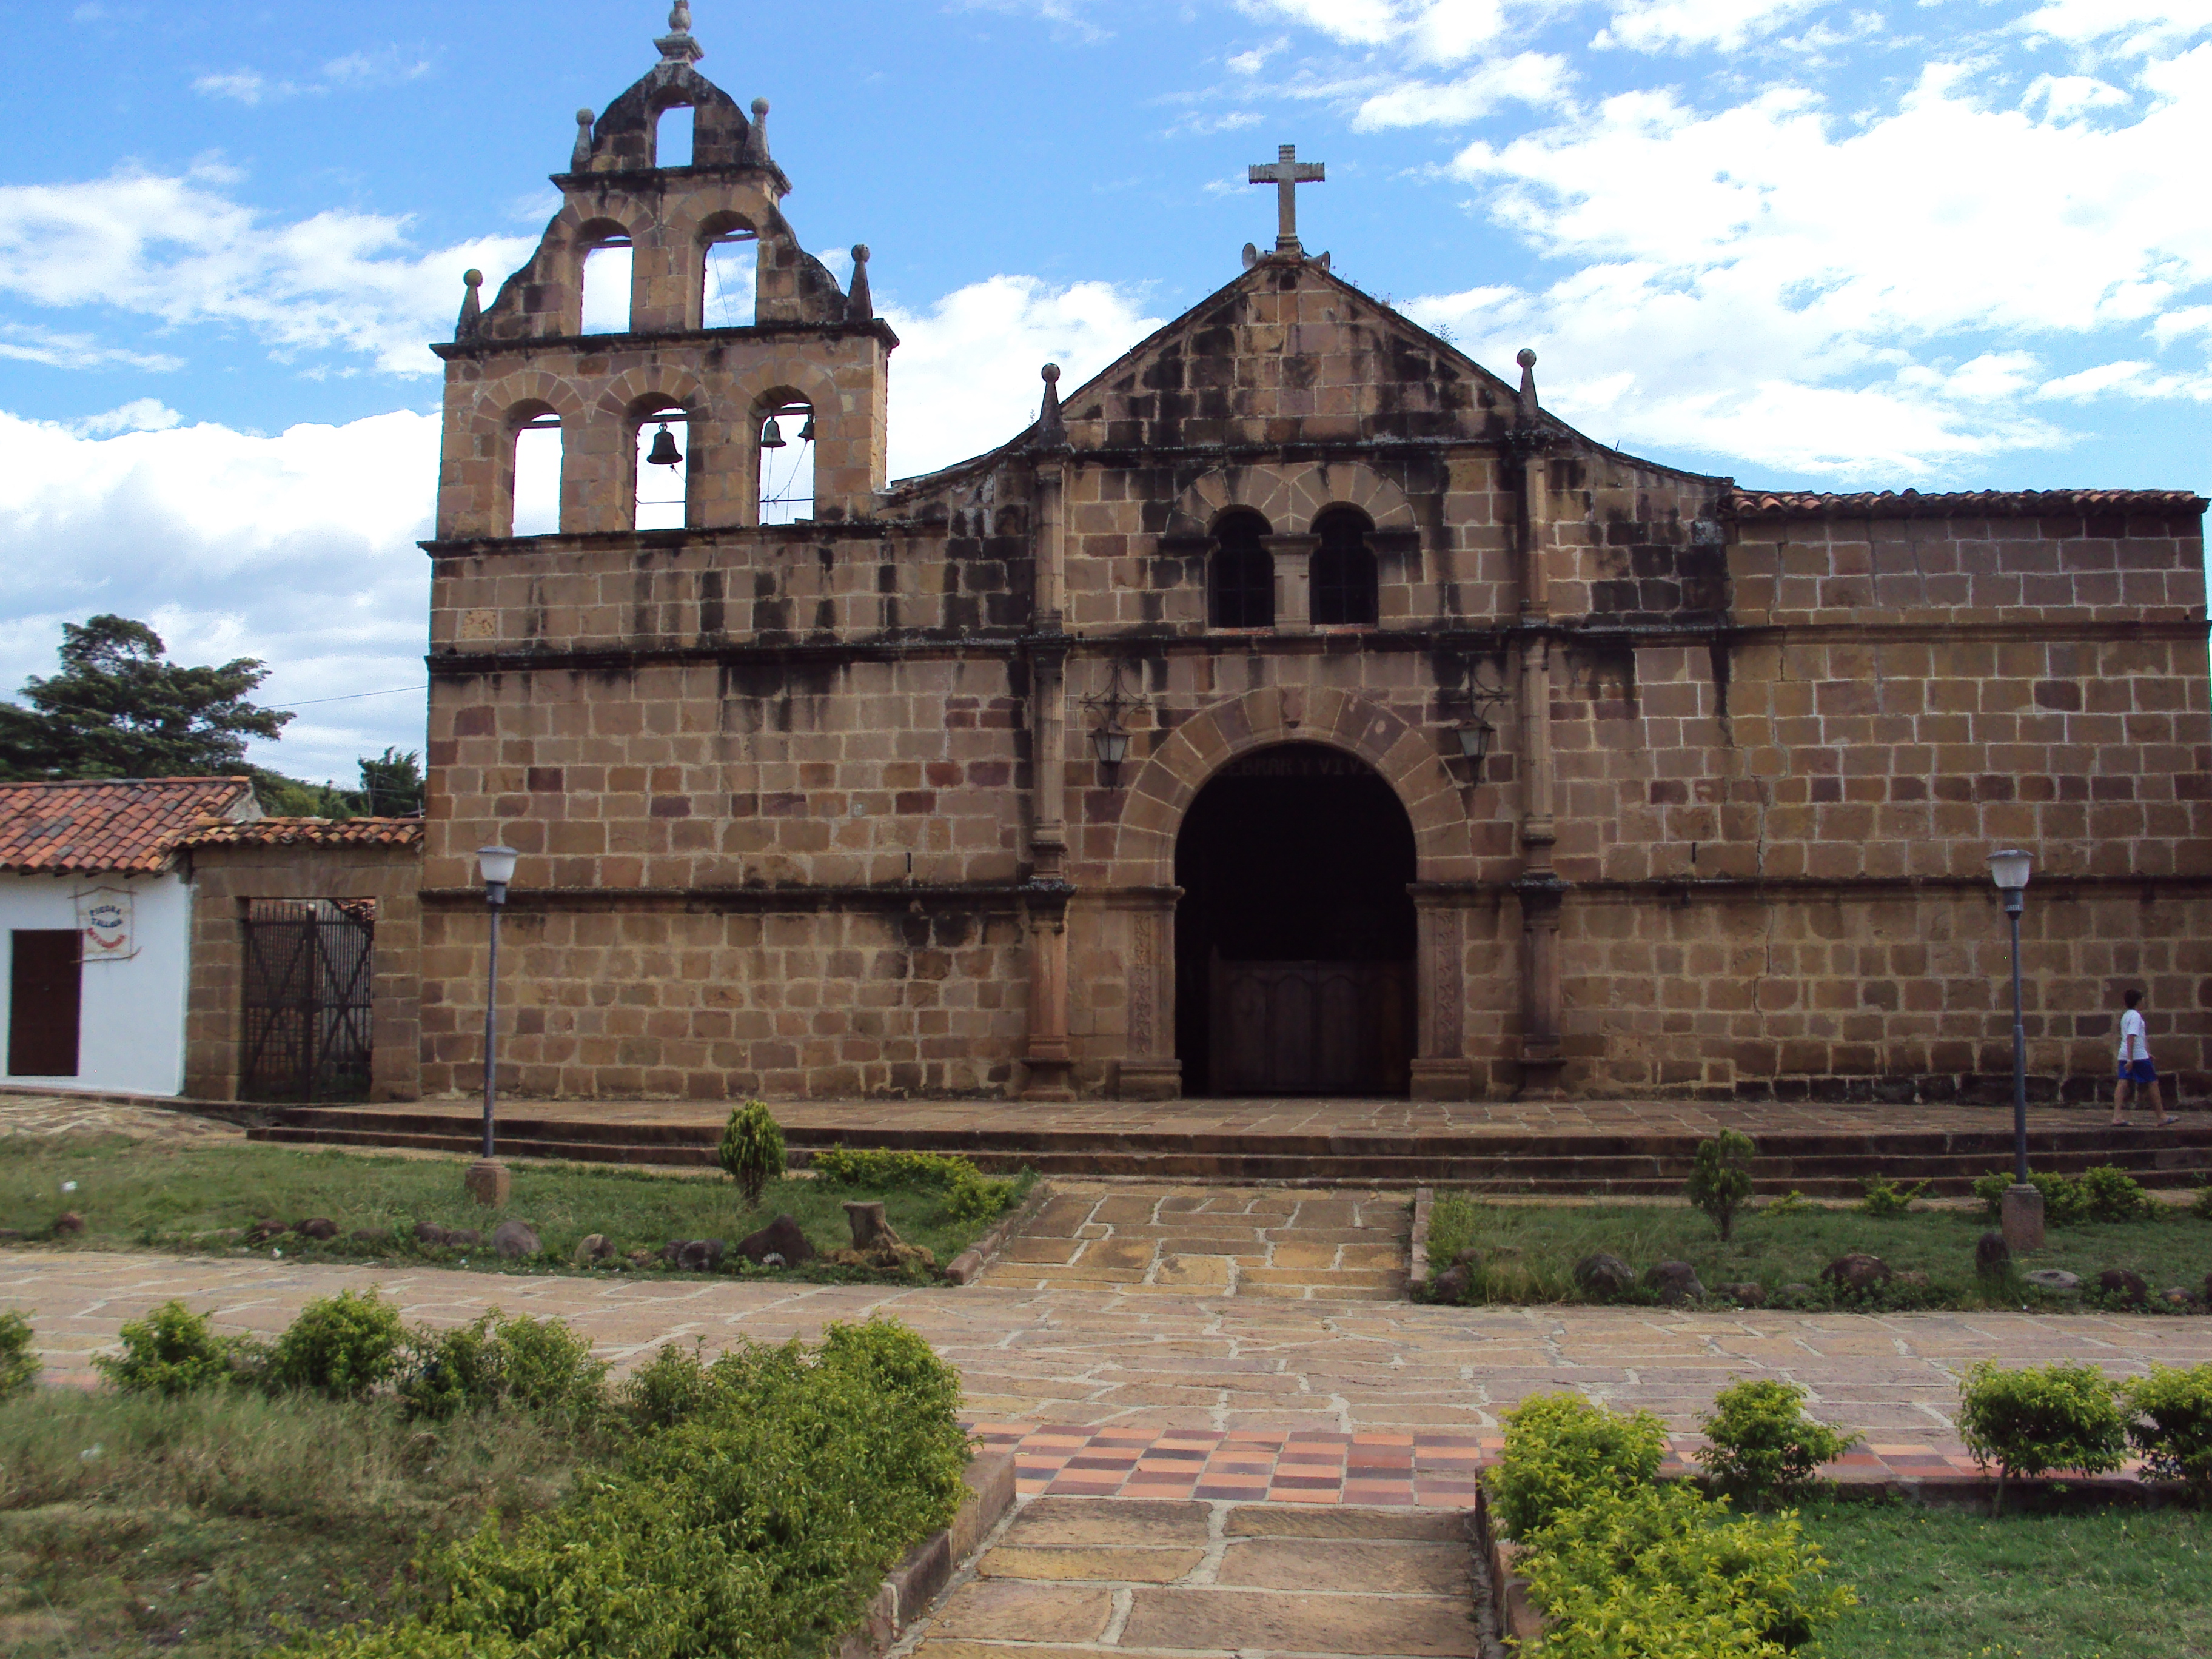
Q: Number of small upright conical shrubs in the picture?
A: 2